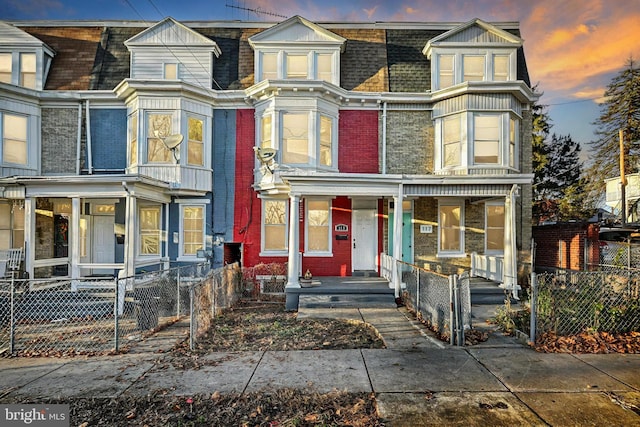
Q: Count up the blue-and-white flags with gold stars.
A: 0